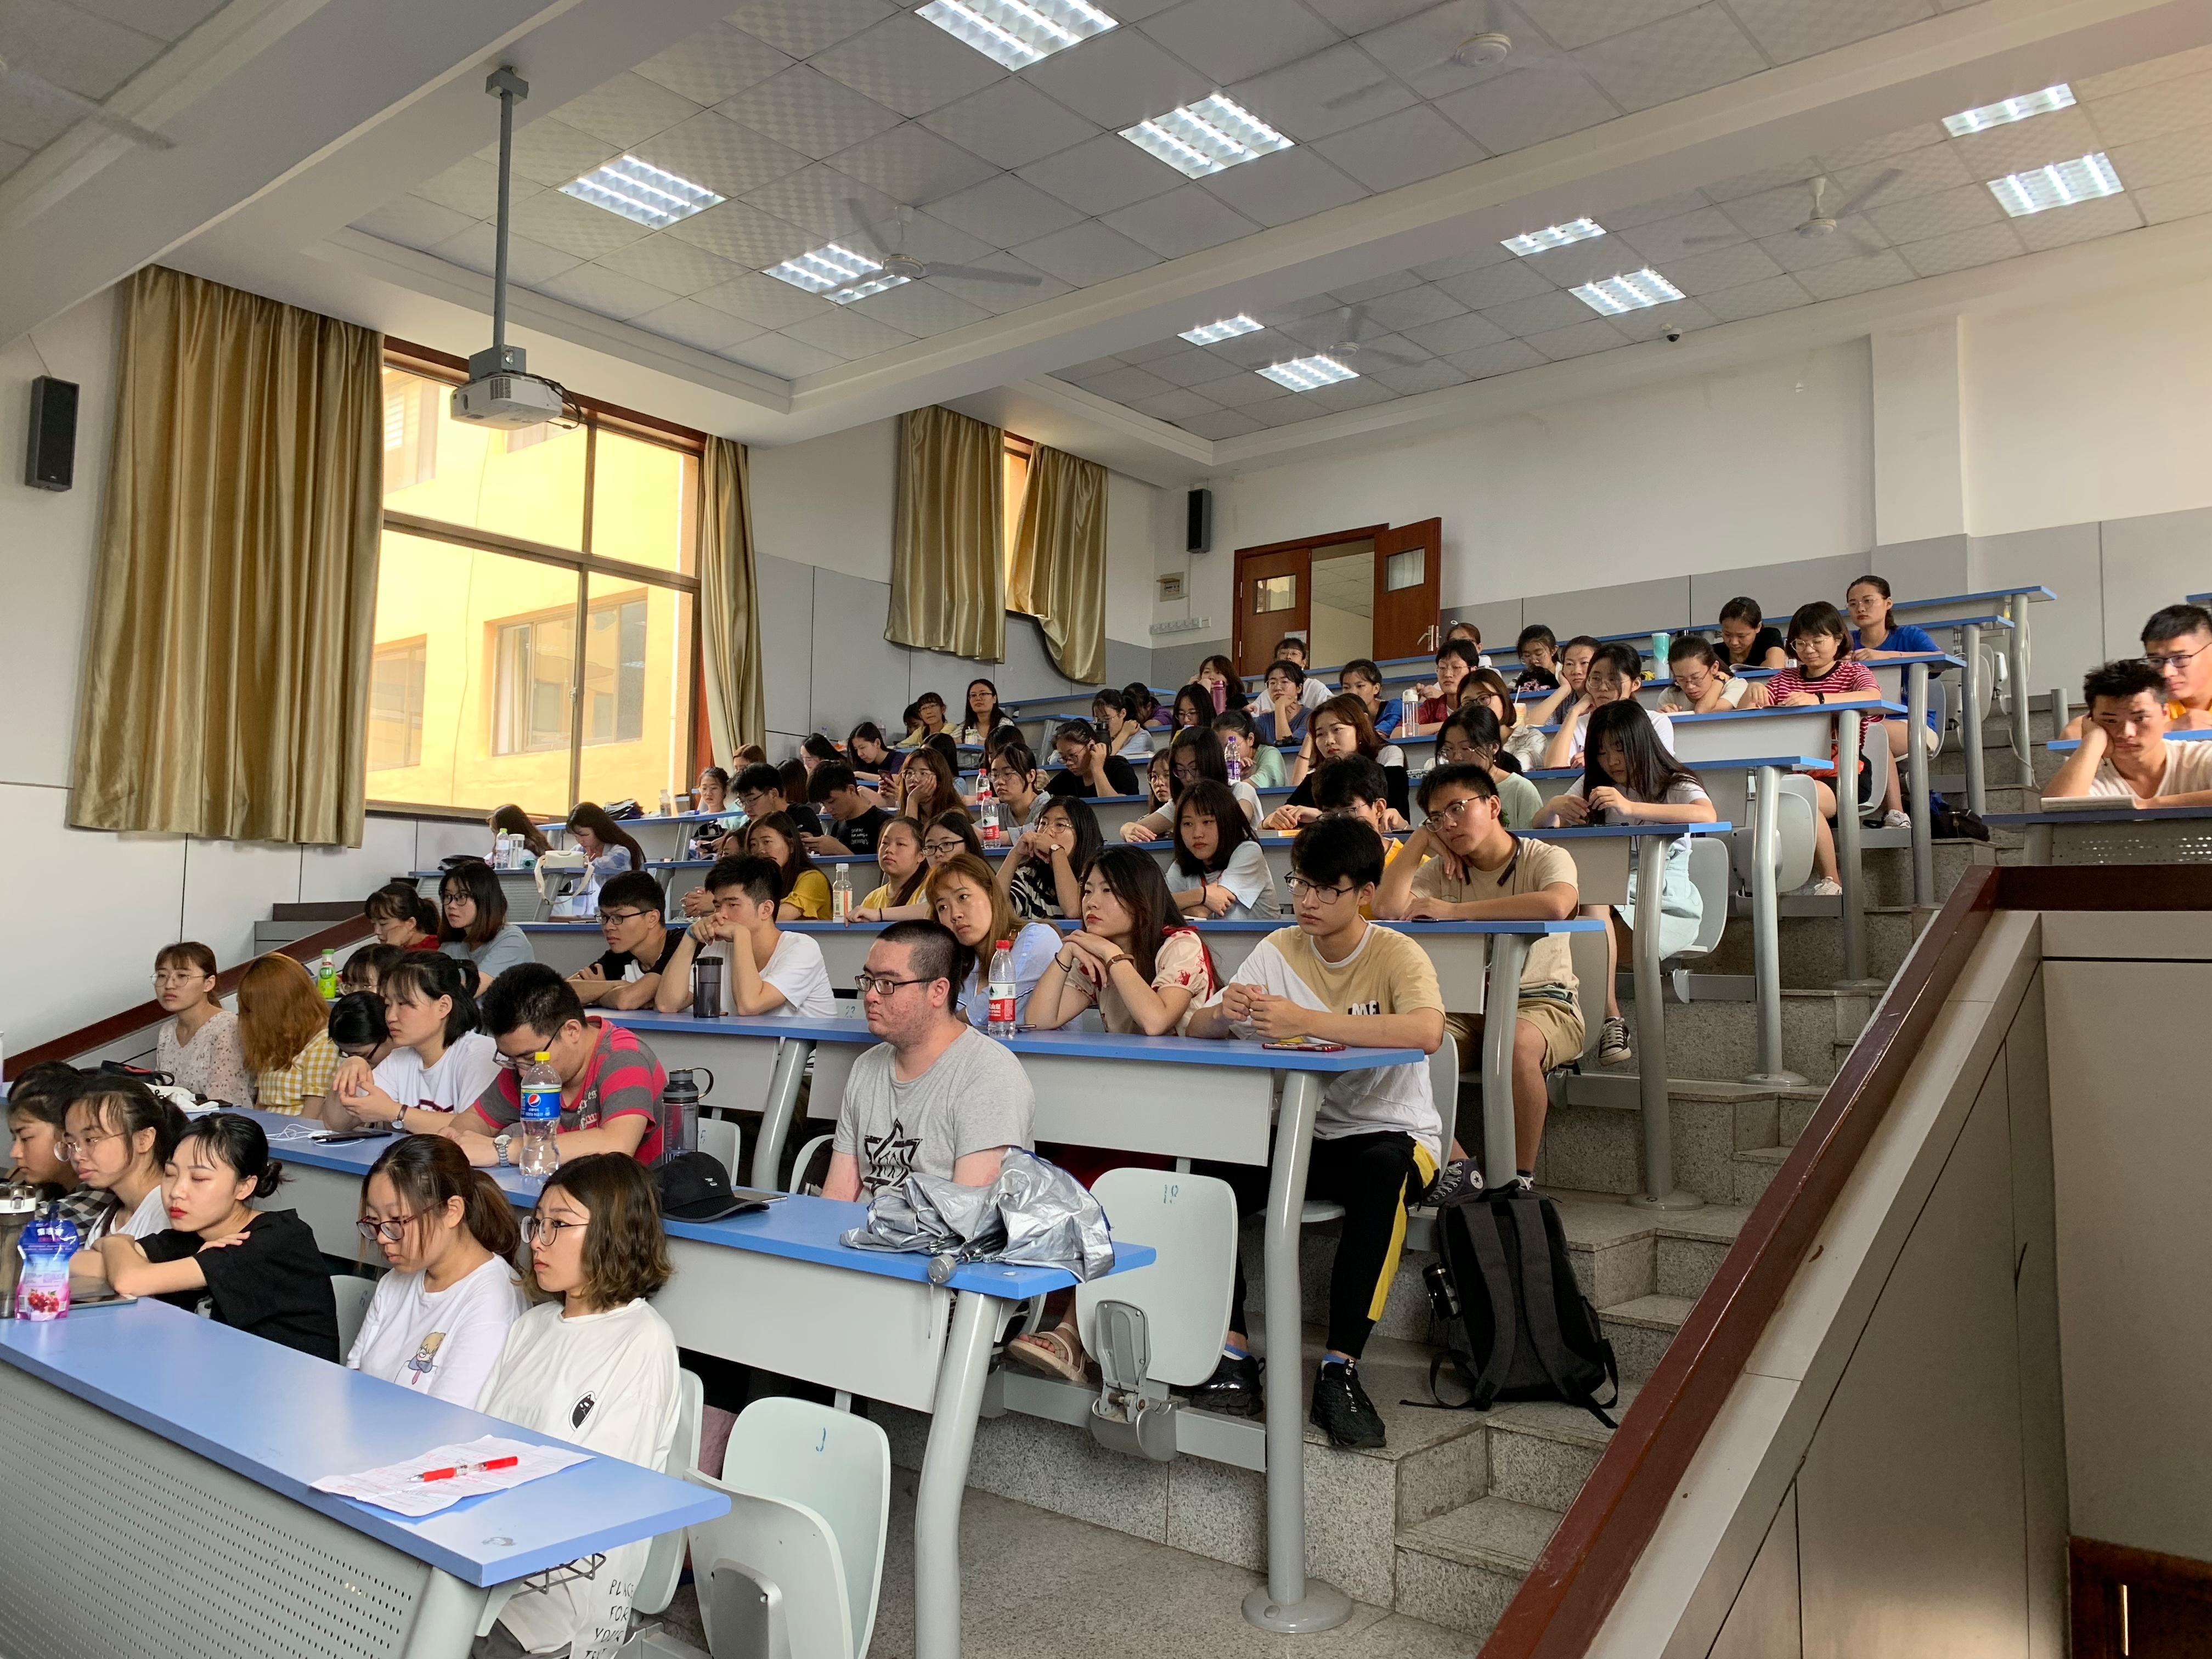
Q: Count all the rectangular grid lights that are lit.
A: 10